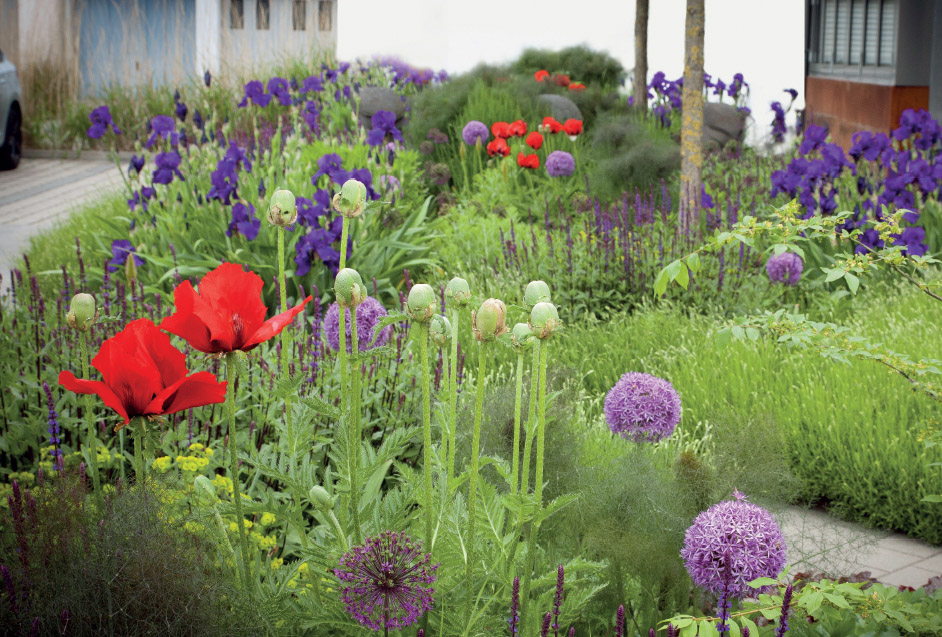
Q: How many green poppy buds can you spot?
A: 13